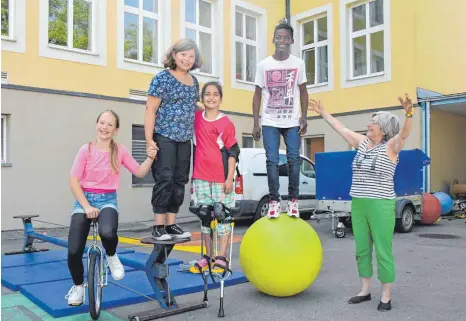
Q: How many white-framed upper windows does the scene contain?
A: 7